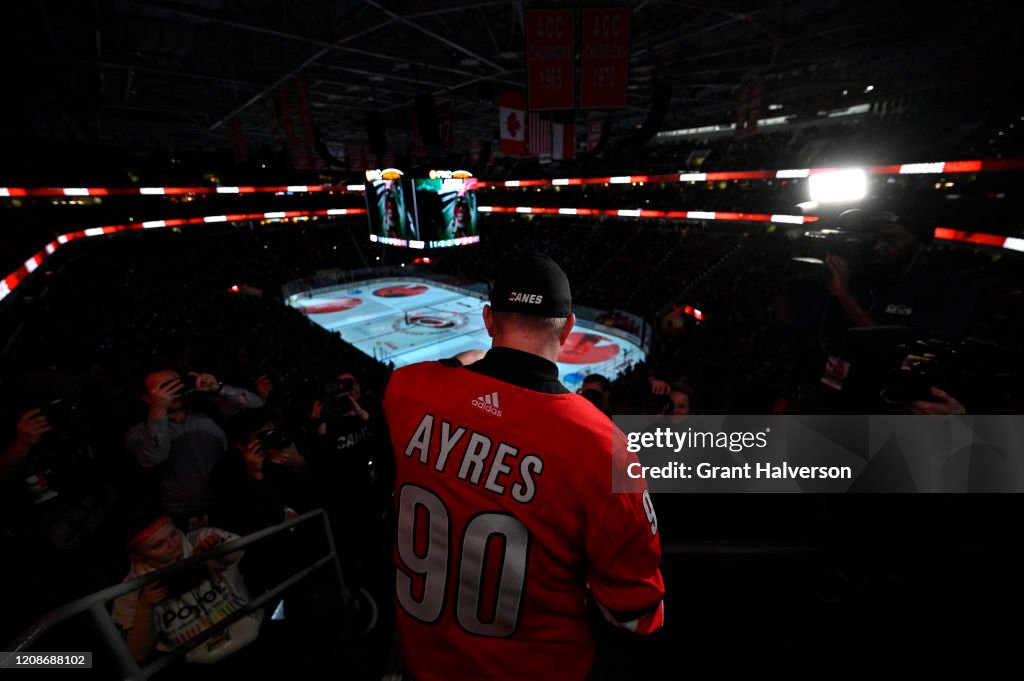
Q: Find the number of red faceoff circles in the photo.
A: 3